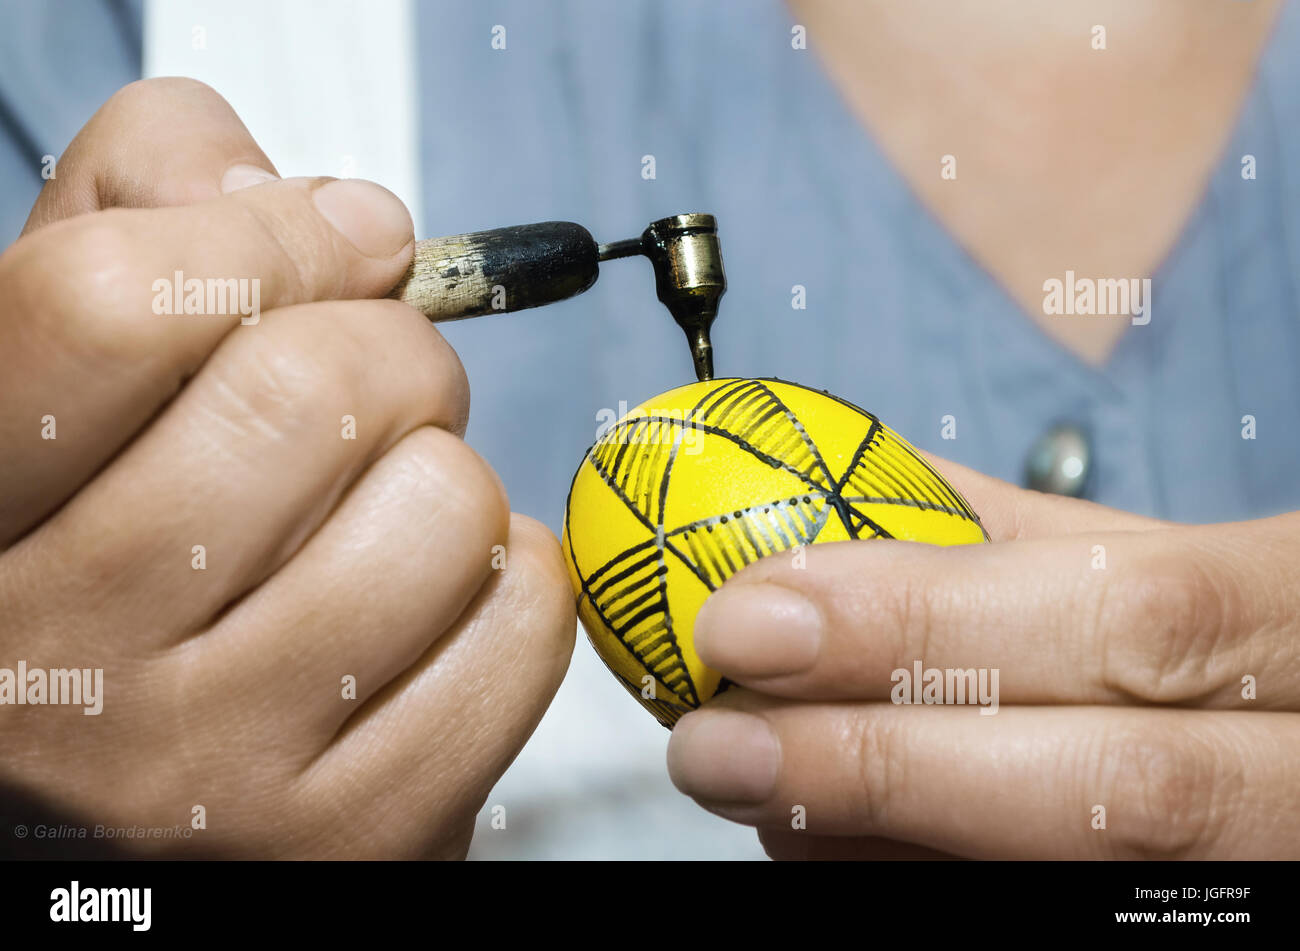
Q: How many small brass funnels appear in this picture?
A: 1